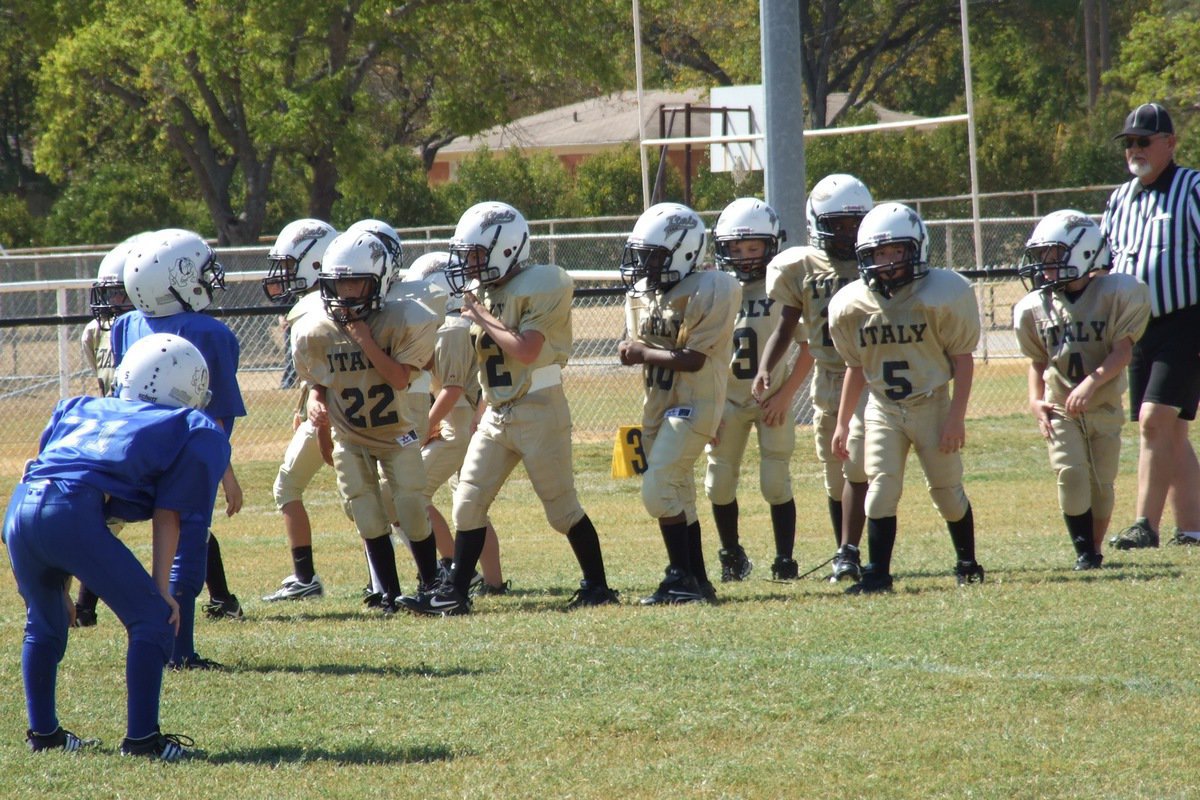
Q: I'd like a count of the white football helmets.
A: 13